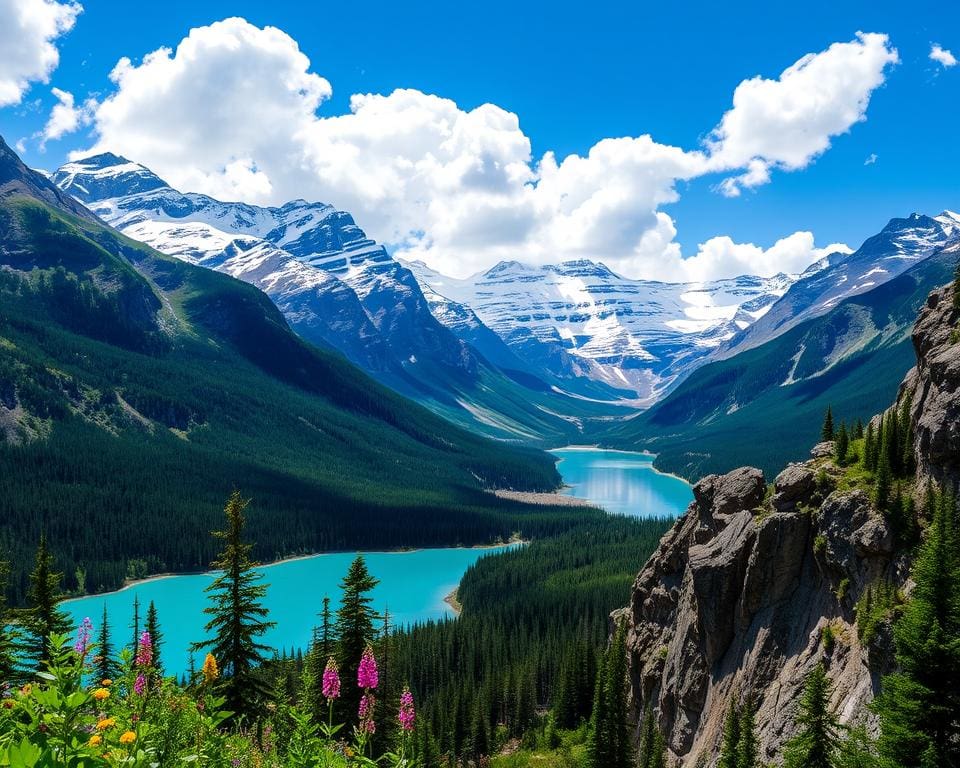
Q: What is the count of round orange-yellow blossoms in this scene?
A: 5